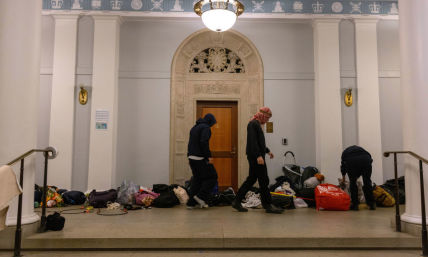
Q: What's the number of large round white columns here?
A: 2